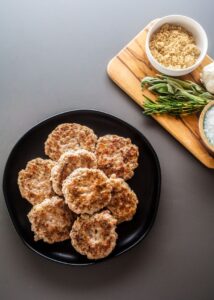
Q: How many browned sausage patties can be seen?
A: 8